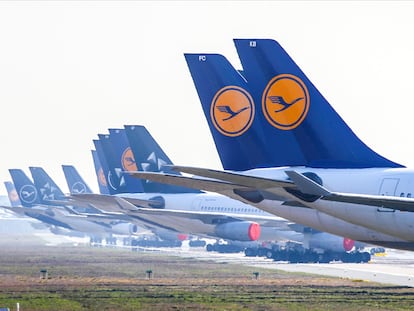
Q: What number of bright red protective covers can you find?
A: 3